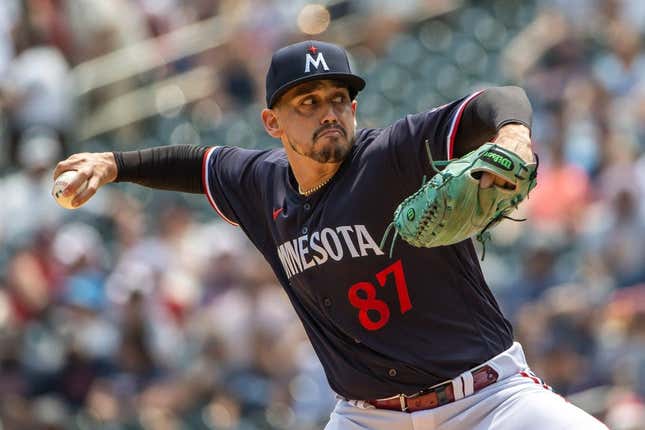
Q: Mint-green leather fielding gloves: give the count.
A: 1